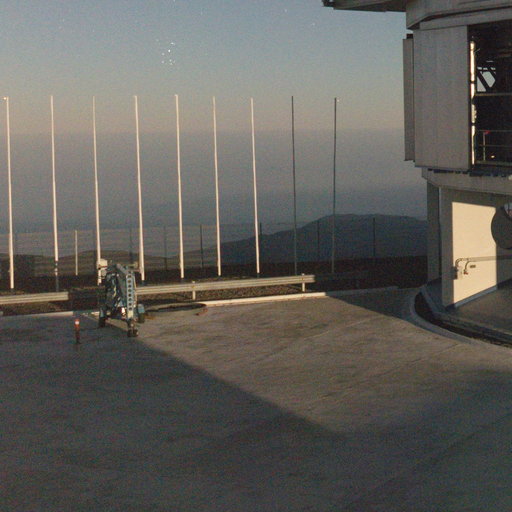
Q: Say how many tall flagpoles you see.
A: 9